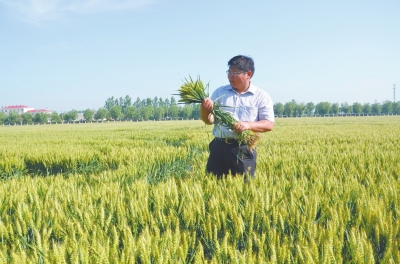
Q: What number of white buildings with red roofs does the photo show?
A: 2